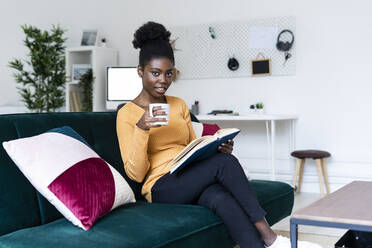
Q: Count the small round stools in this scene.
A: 1